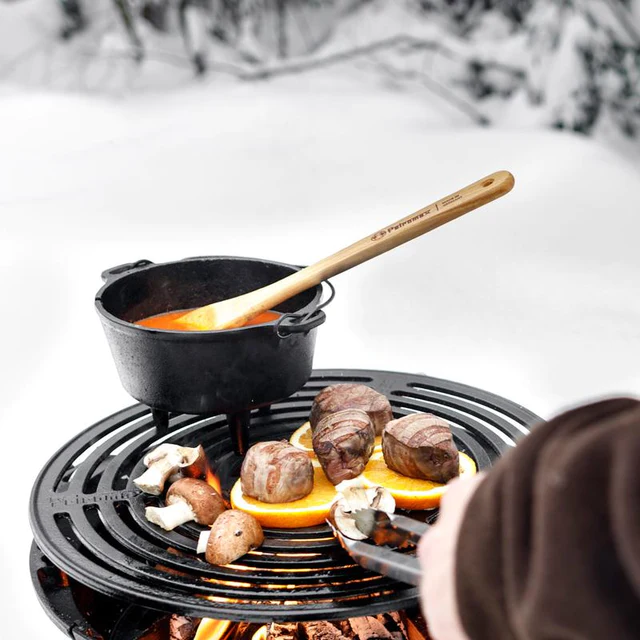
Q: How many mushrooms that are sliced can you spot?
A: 2